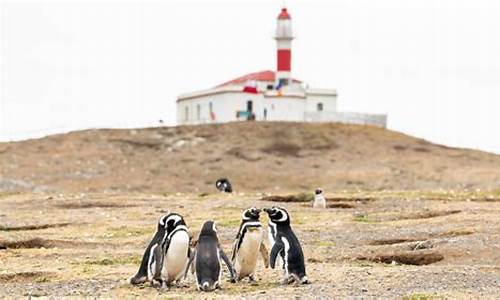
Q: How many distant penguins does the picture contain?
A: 2